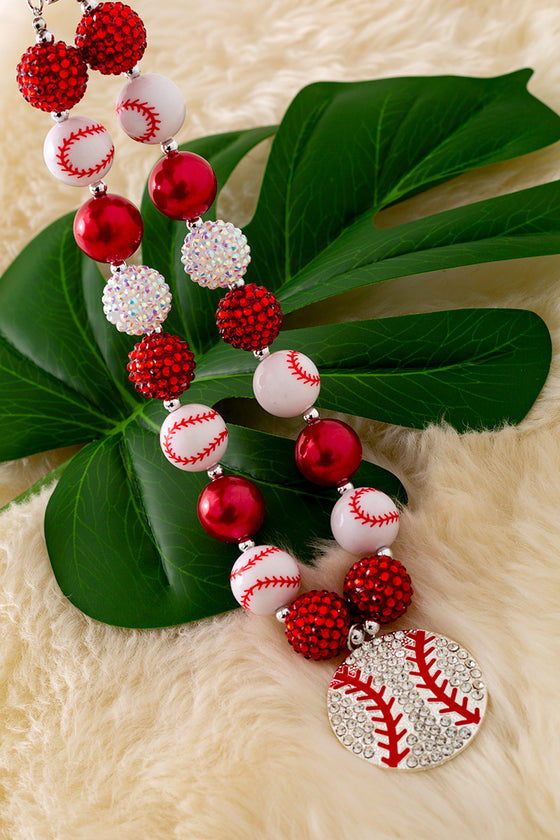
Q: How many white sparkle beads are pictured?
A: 2